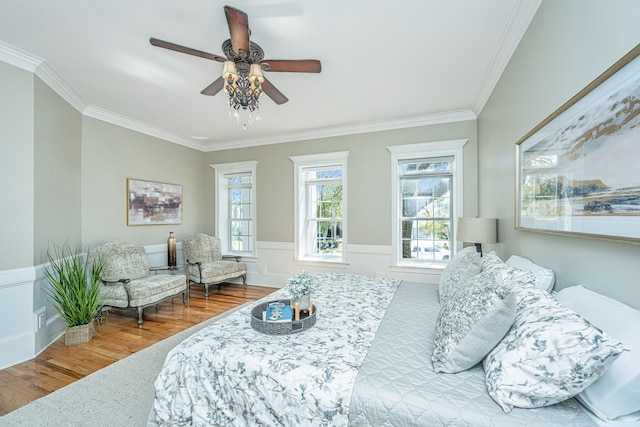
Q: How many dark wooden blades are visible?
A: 5